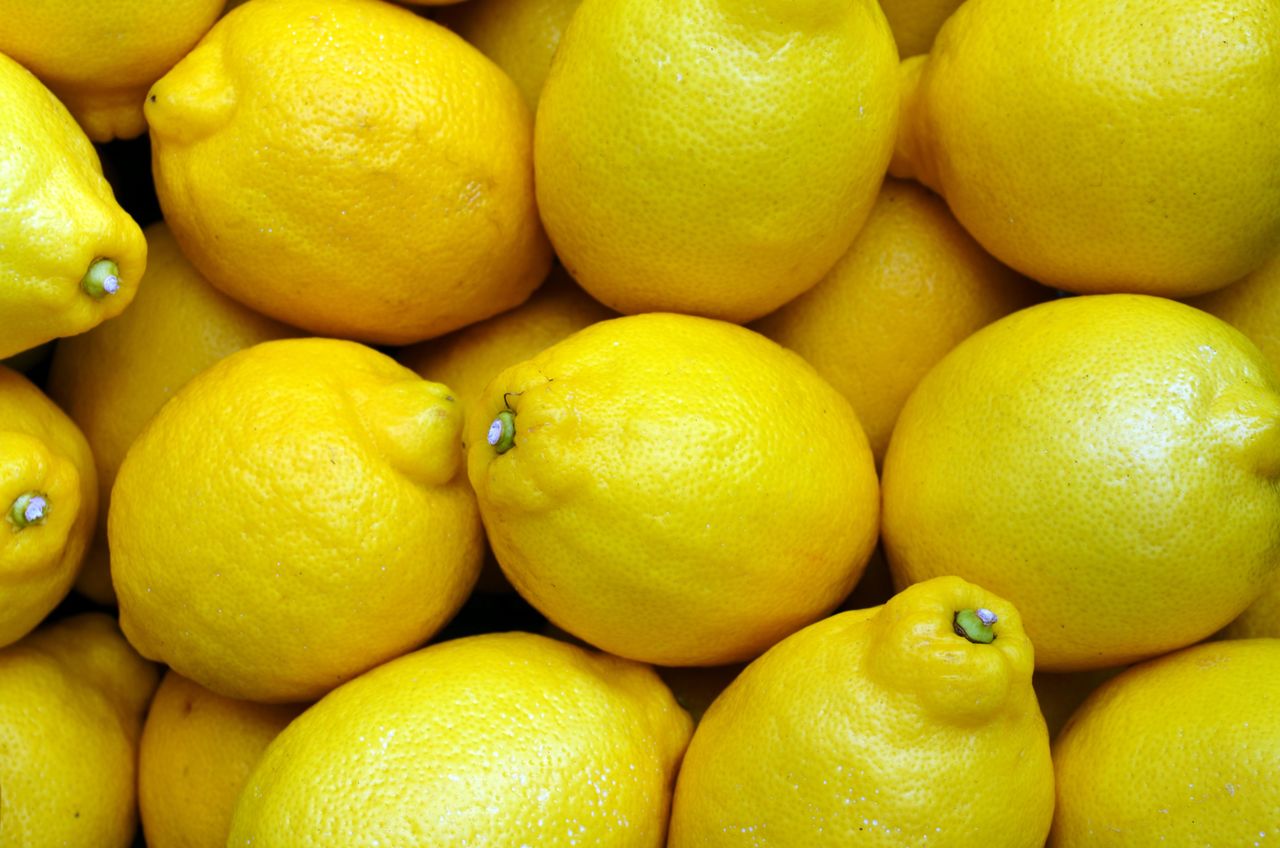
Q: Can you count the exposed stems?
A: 4